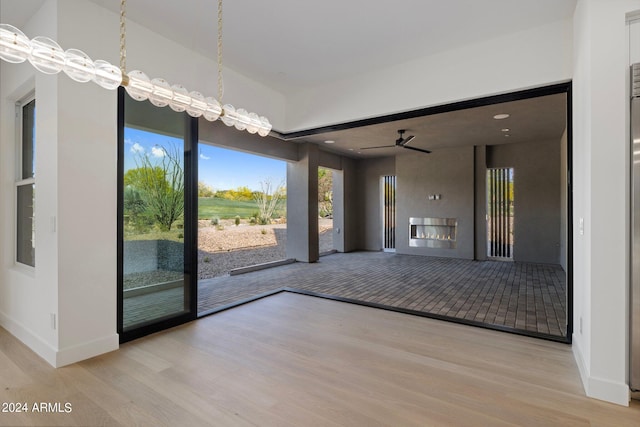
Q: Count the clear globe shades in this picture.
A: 13